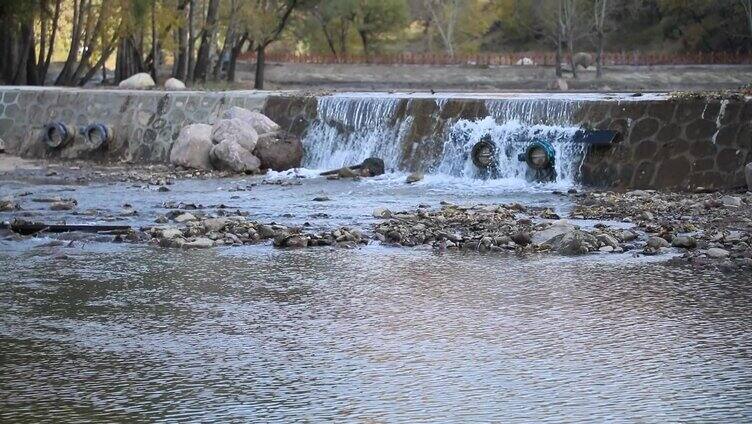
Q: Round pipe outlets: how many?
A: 4